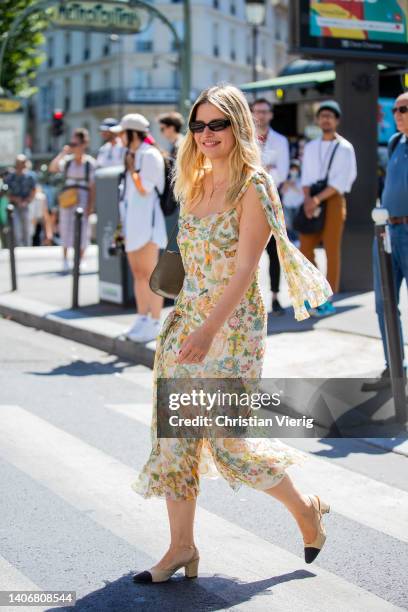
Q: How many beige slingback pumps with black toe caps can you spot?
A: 2